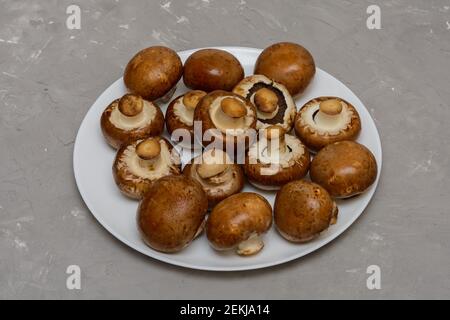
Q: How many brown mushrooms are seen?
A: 15